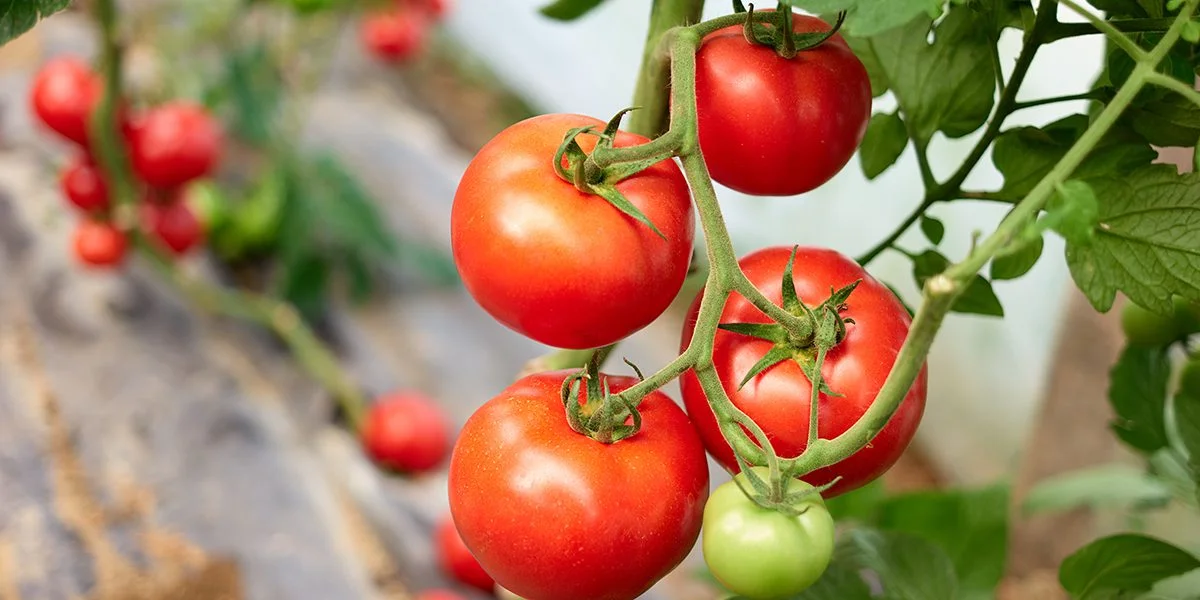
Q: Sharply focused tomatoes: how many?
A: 5